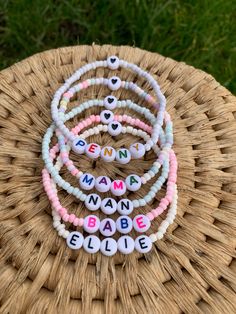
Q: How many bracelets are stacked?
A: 5